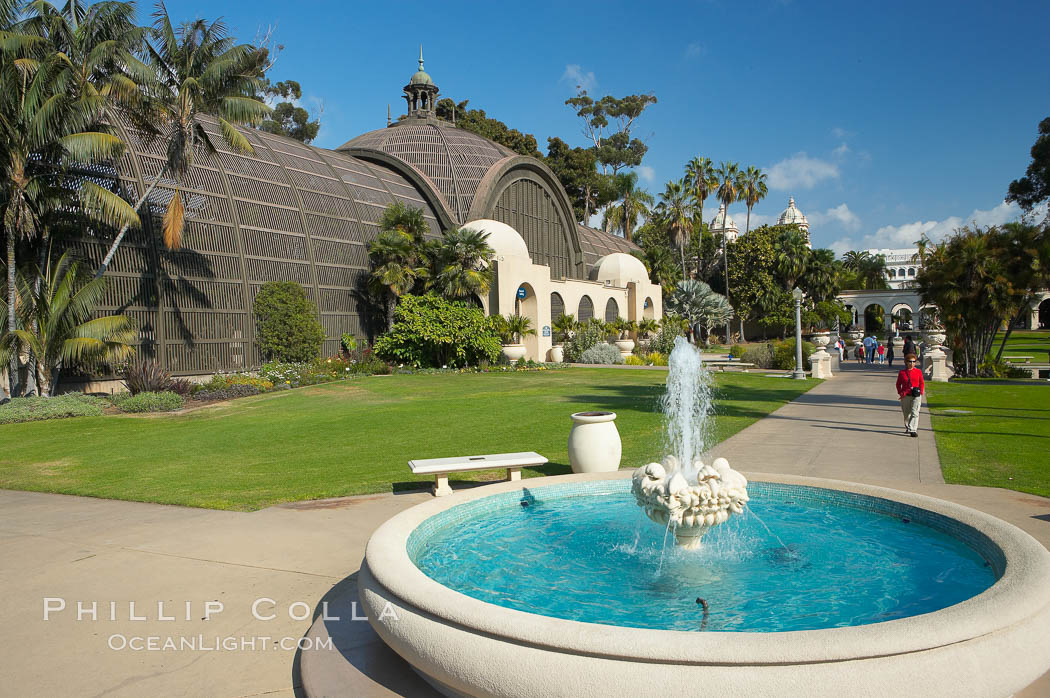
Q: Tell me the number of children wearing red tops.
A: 2